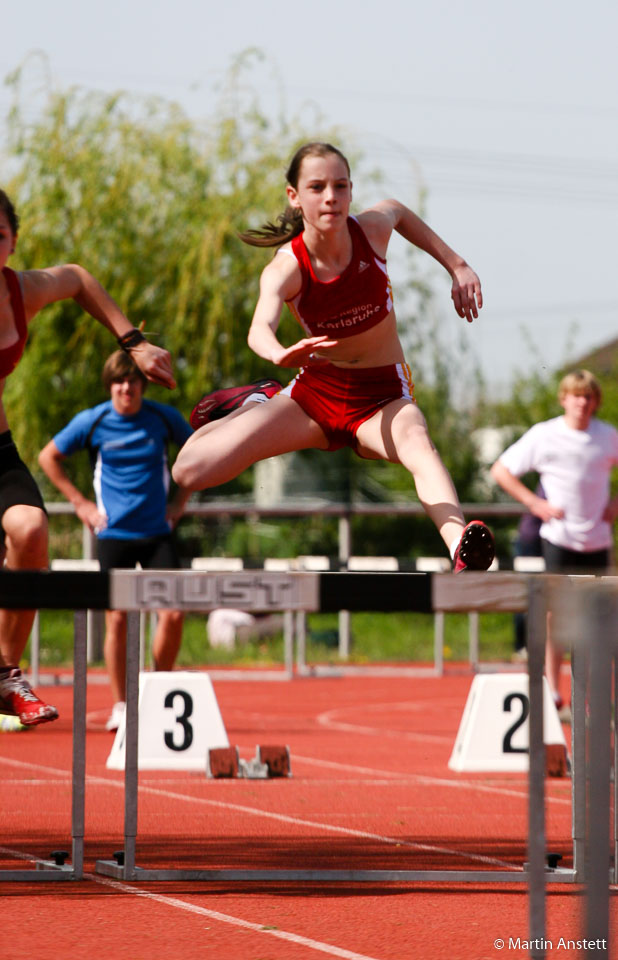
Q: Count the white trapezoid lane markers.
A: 2